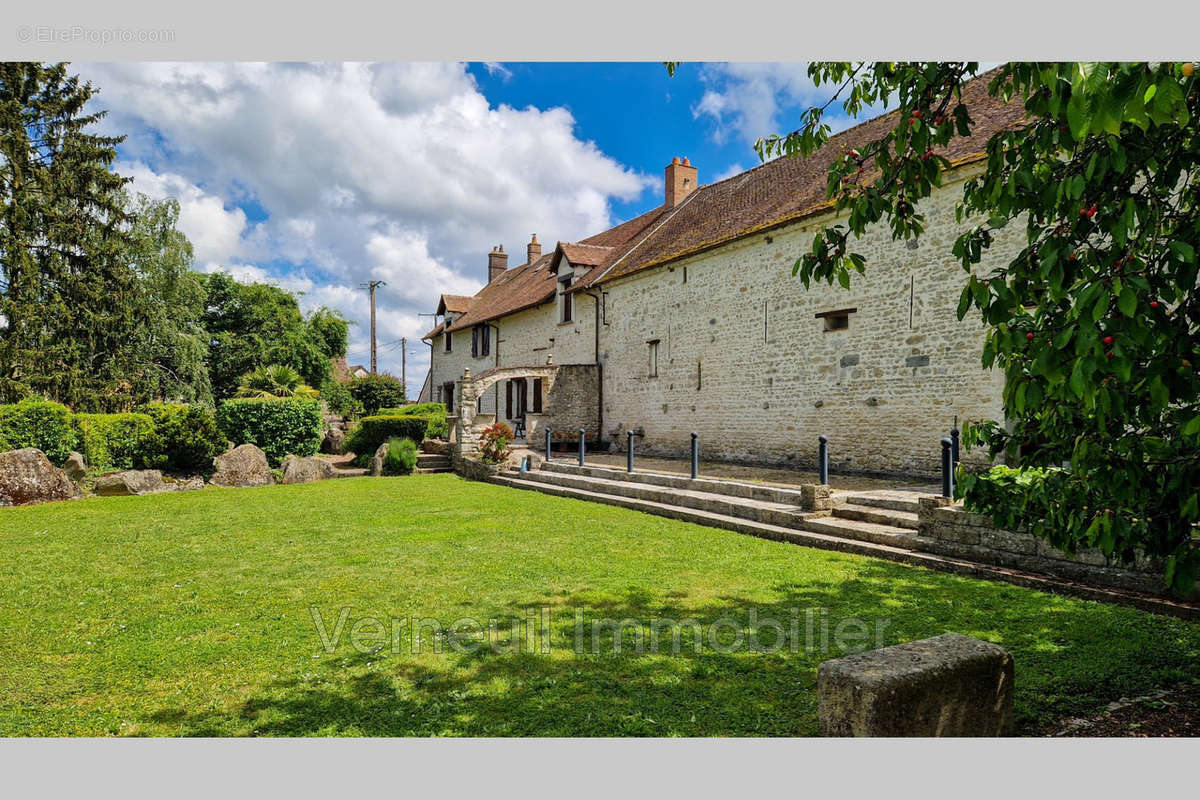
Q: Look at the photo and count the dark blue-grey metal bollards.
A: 7